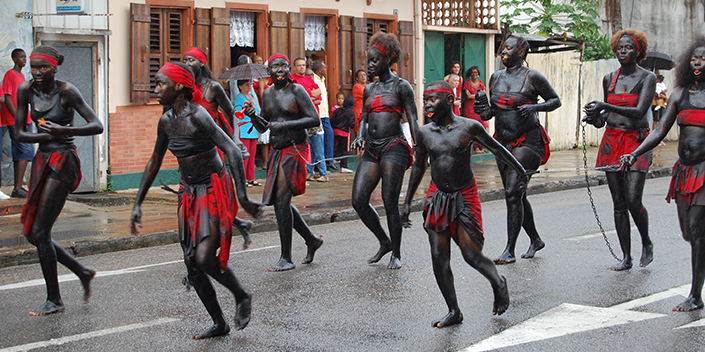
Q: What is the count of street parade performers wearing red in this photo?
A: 9